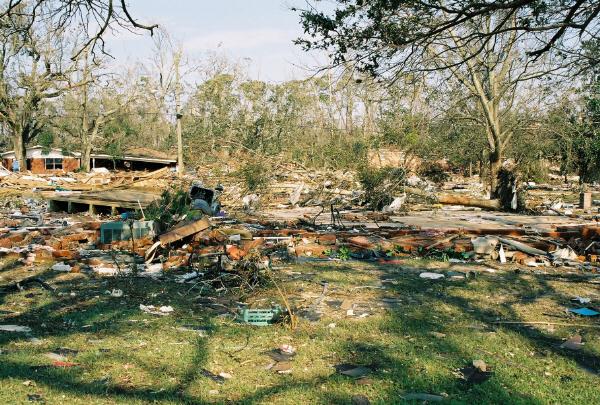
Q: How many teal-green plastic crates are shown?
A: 1